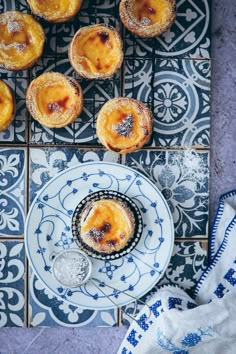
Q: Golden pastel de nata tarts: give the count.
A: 8